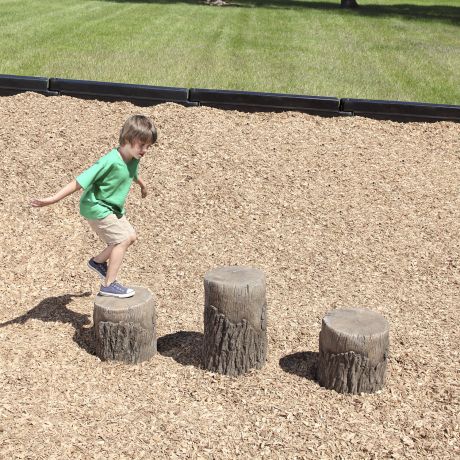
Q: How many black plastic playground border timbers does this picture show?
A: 4